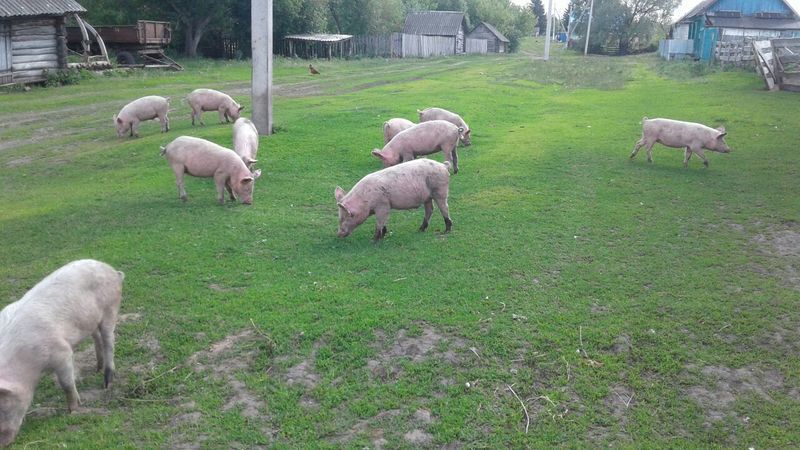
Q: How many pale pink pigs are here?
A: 10